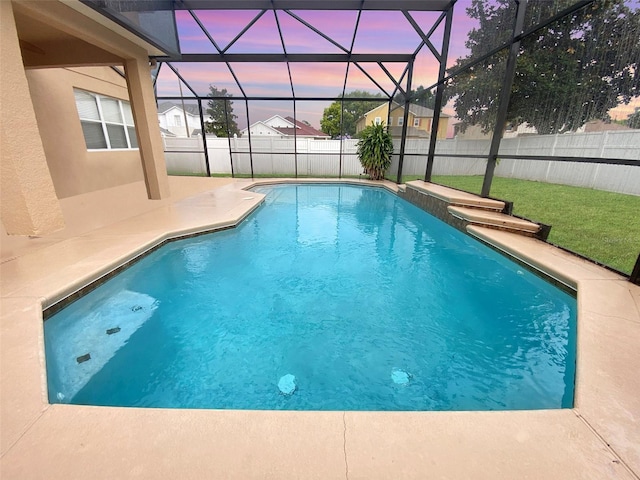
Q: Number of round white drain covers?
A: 2